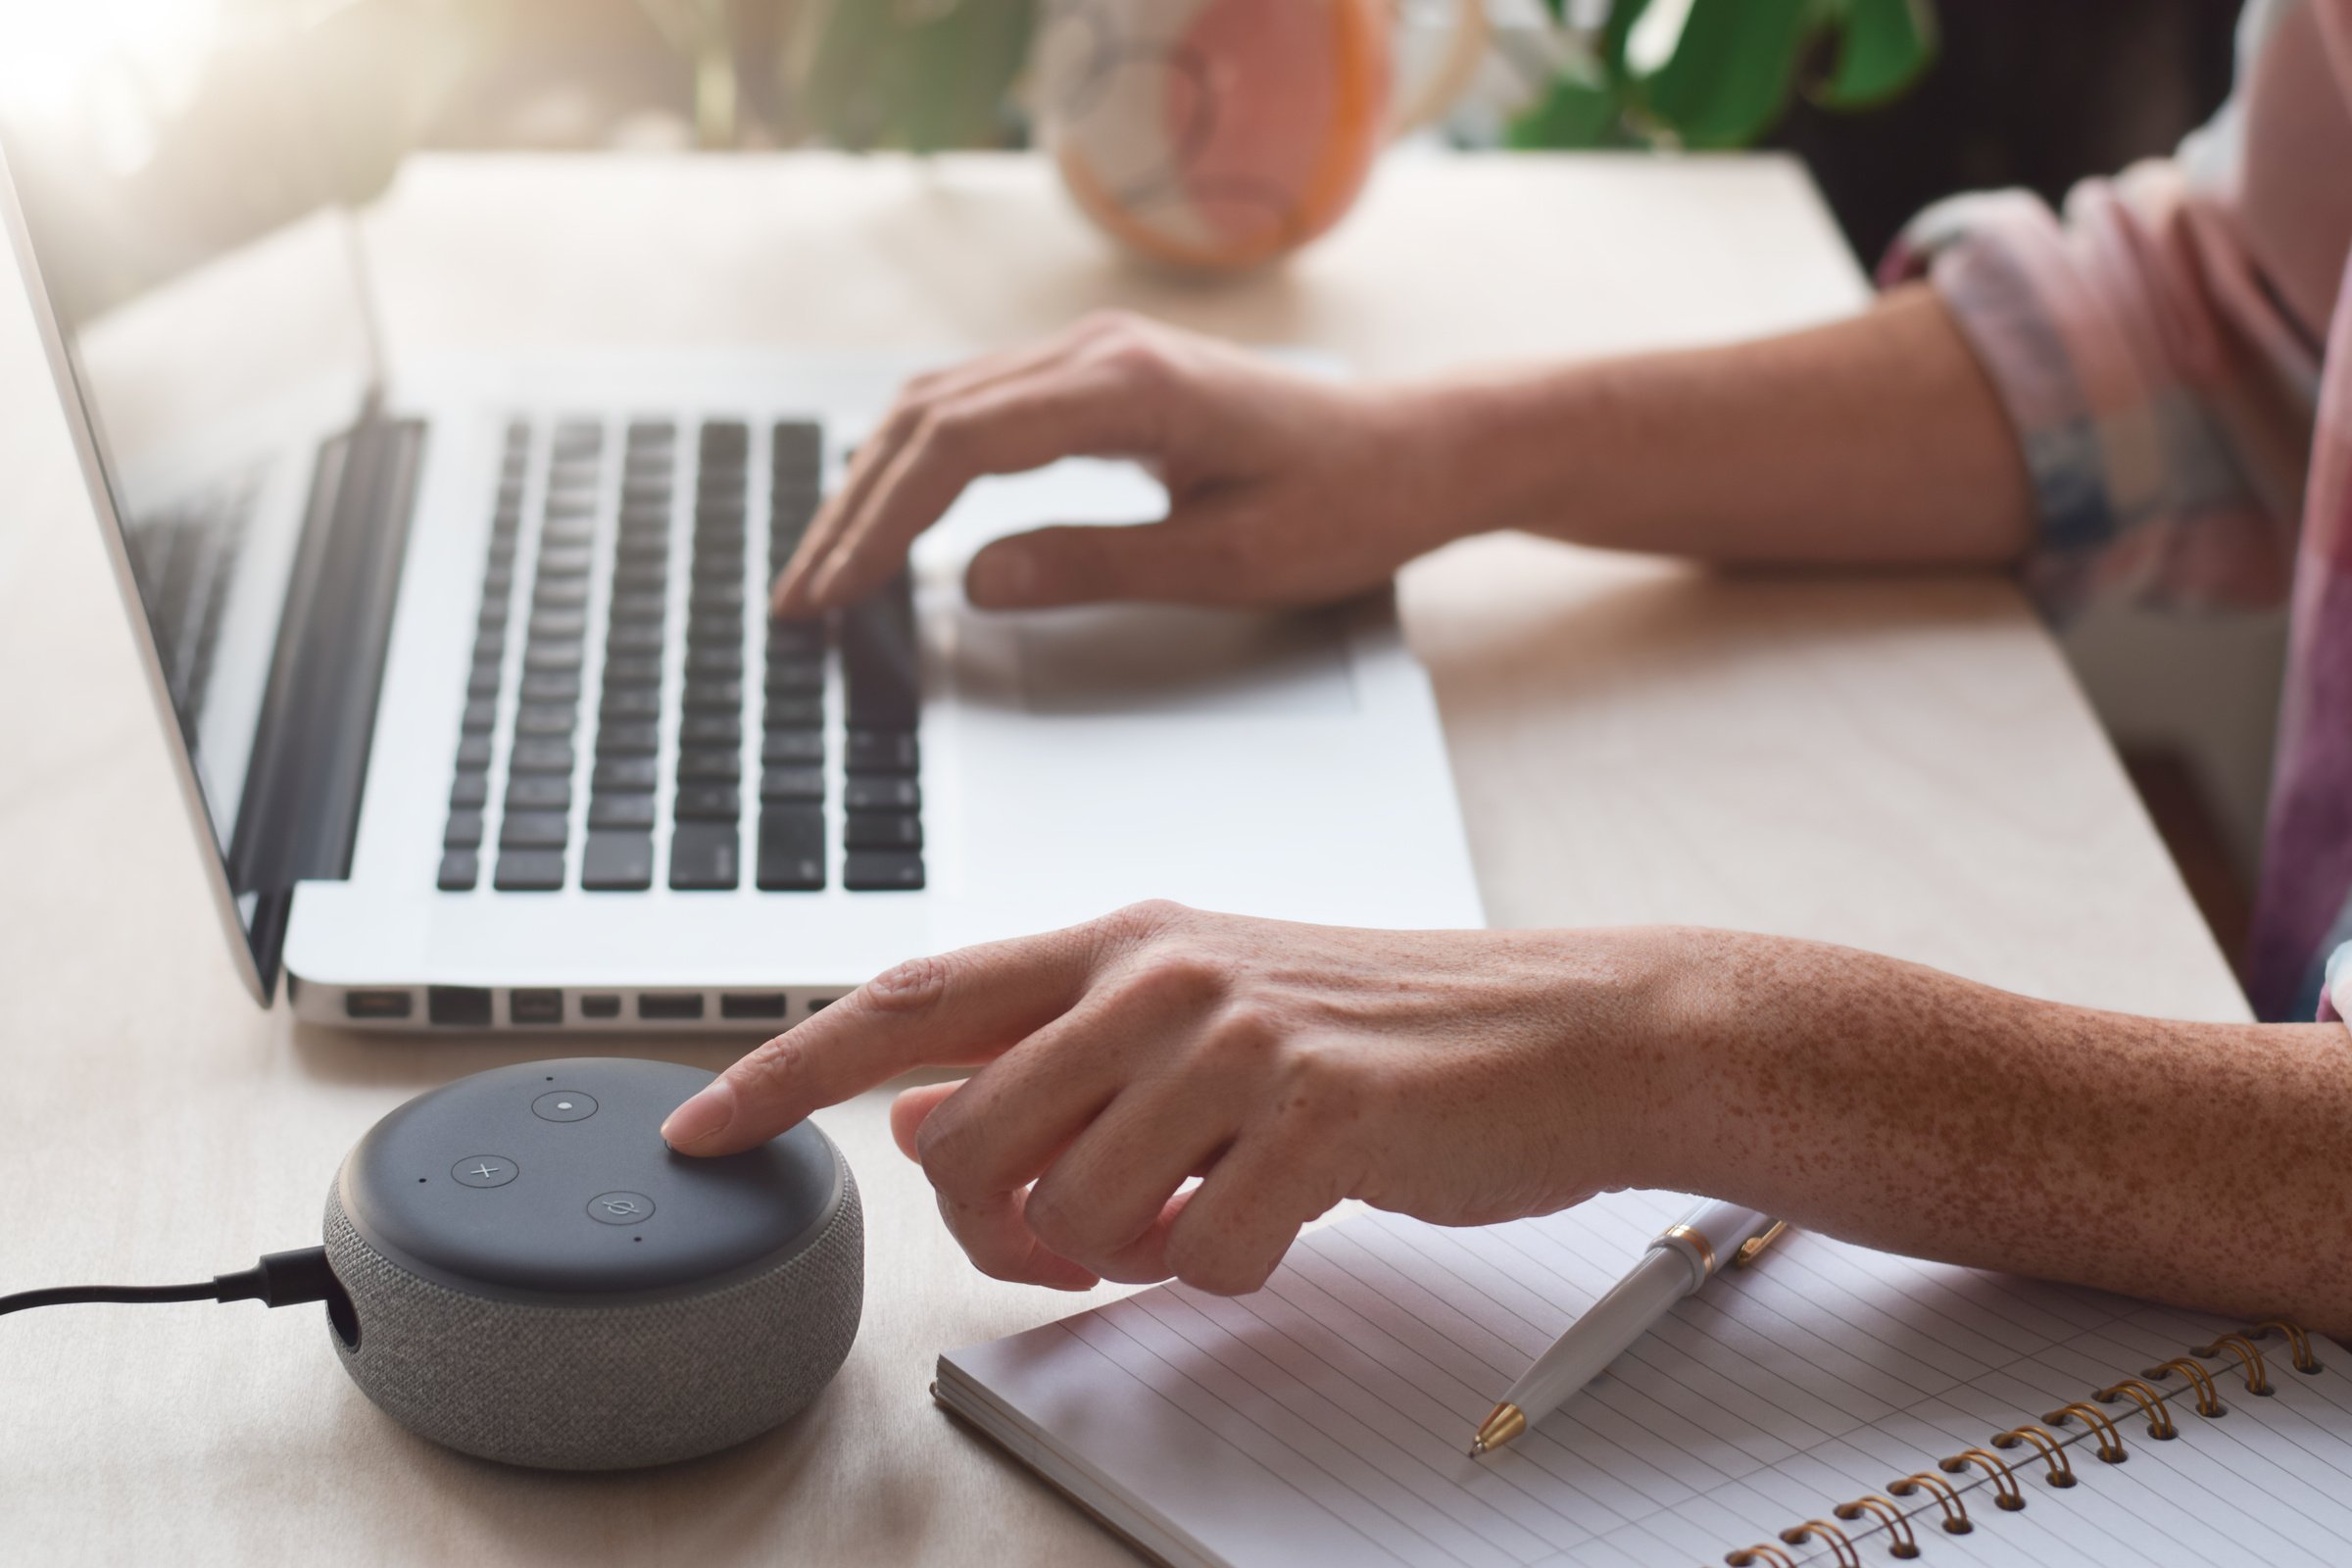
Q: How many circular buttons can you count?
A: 4